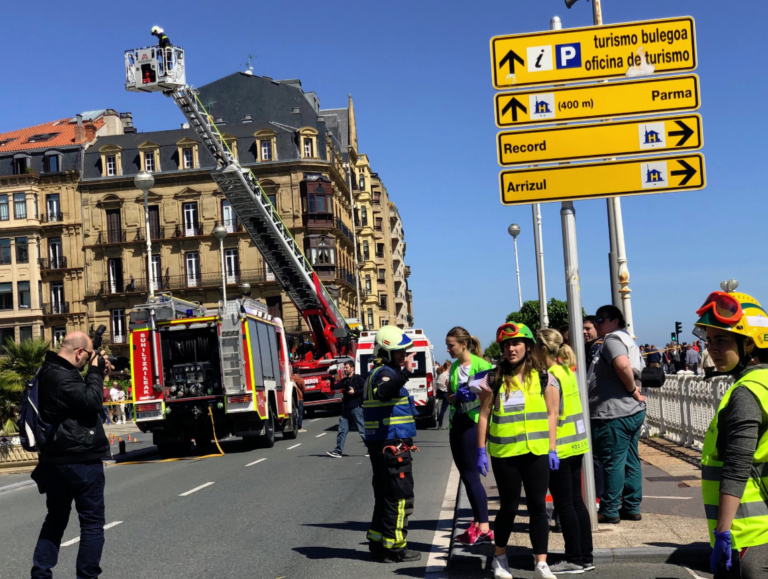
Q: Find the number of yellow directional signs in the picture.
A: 4